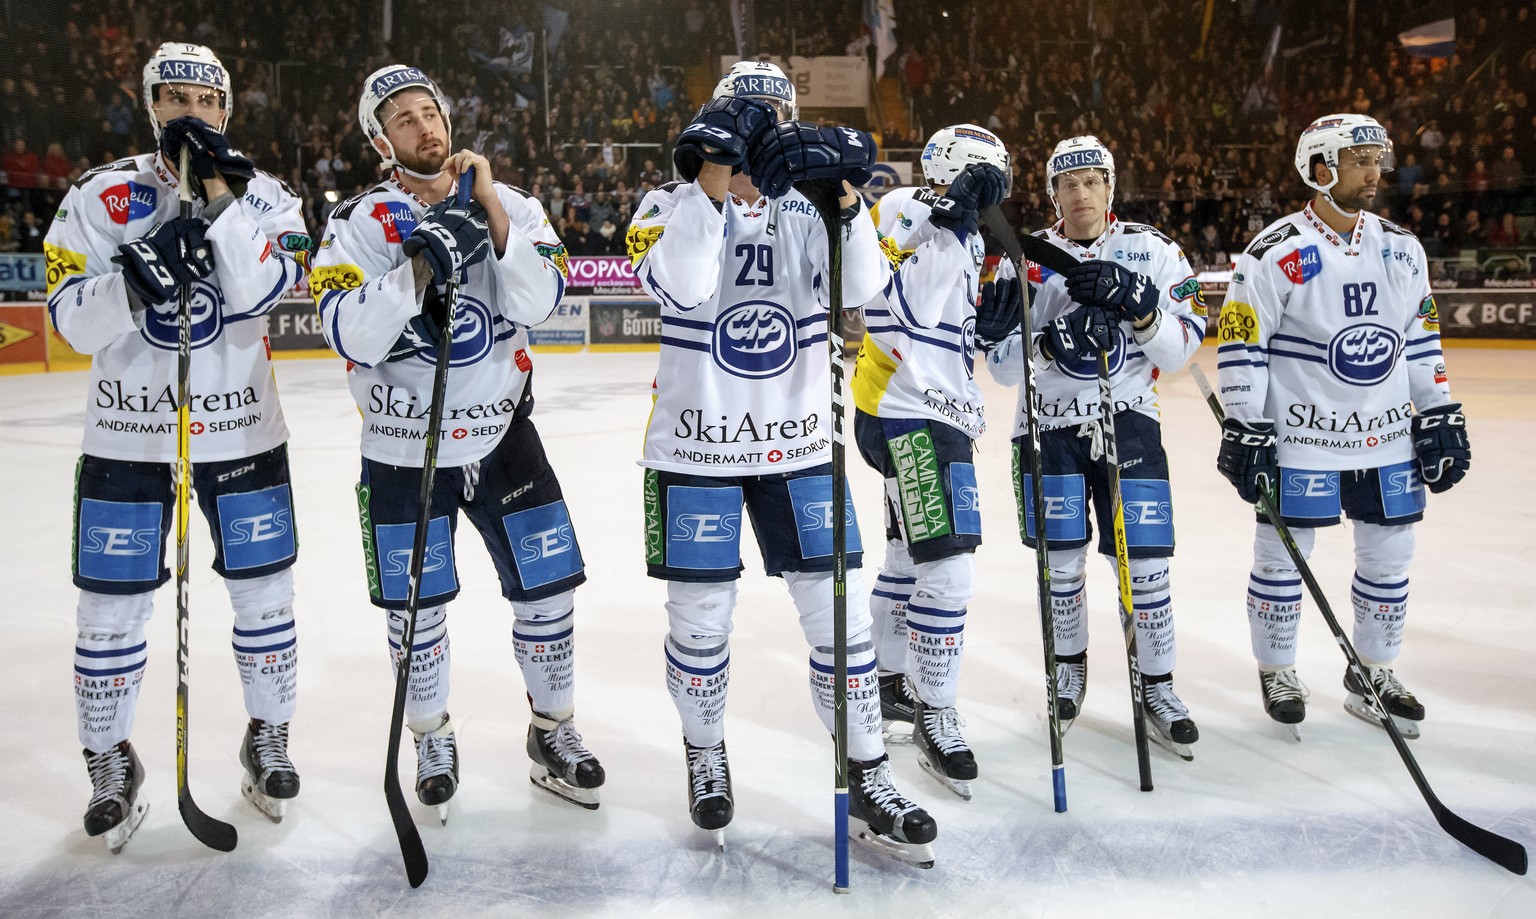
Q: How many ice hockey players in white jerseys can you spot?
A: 6